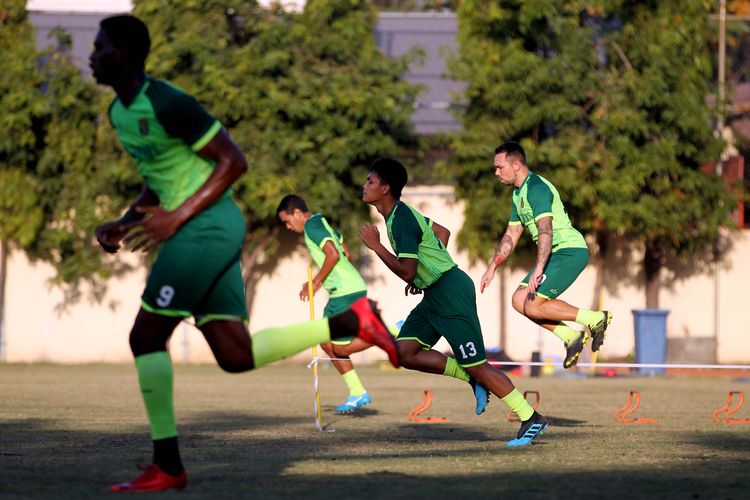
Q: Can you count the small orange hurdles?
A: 4